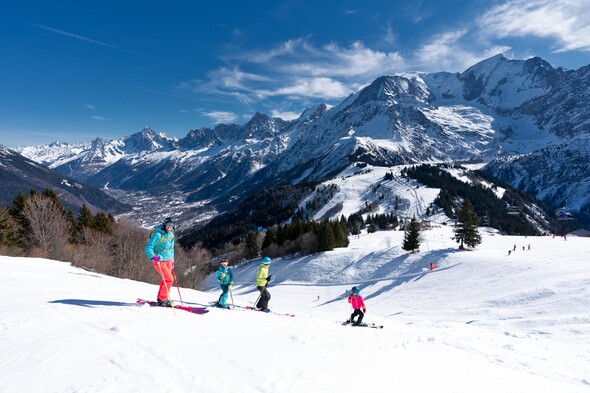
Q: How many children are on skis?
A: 3